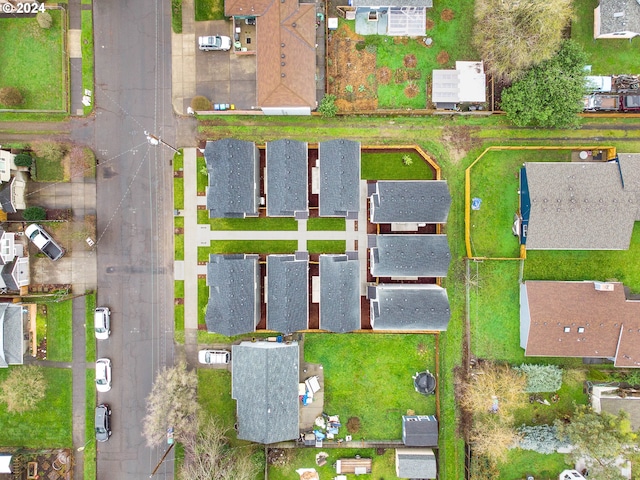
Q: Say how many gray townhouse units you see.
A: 9